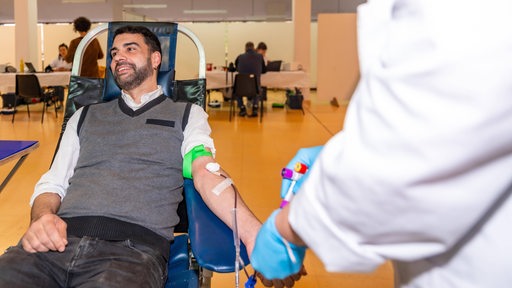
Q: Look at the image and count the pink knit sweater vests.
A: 0